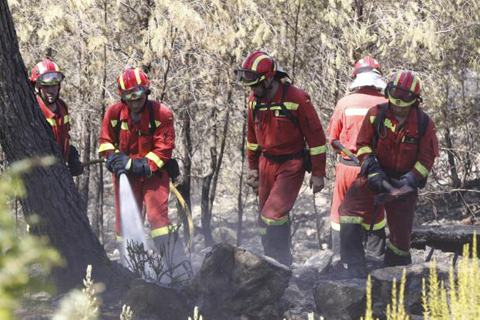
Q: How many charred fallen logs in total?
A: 1